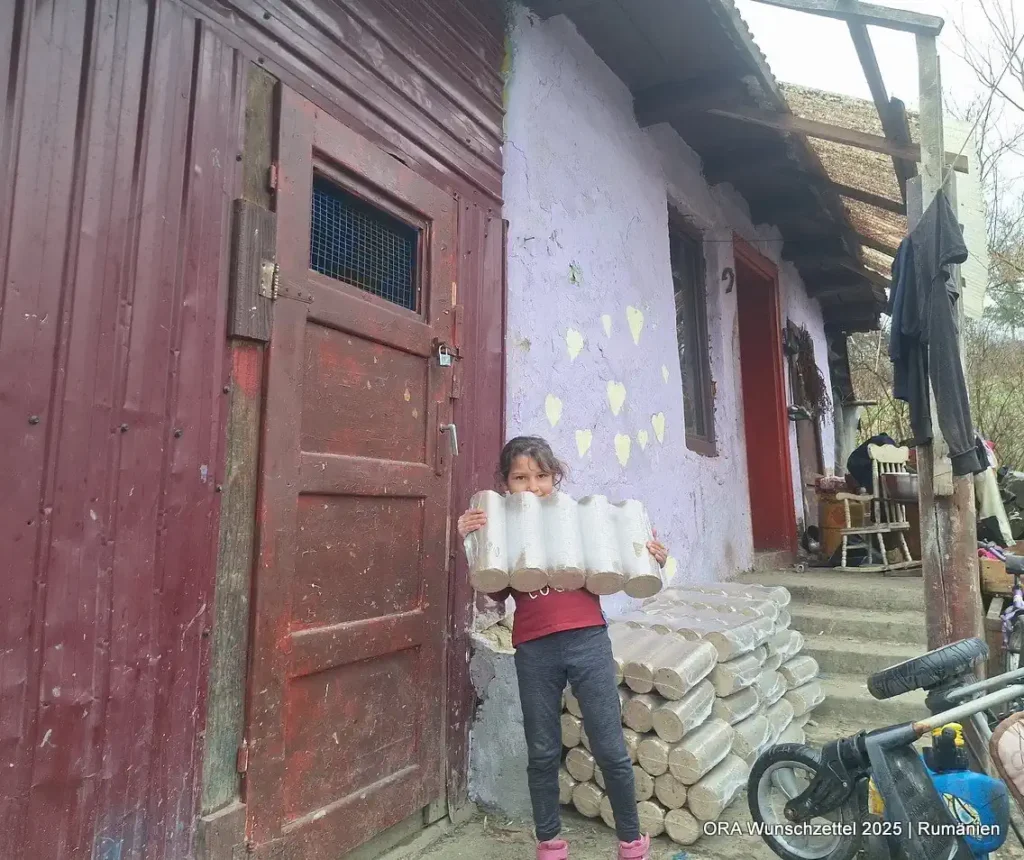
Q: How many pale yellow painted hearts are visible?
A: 11